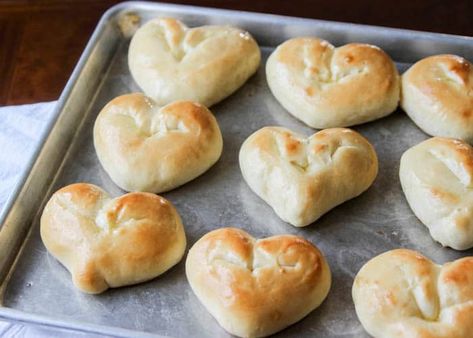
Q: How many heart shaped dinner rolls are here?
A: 9